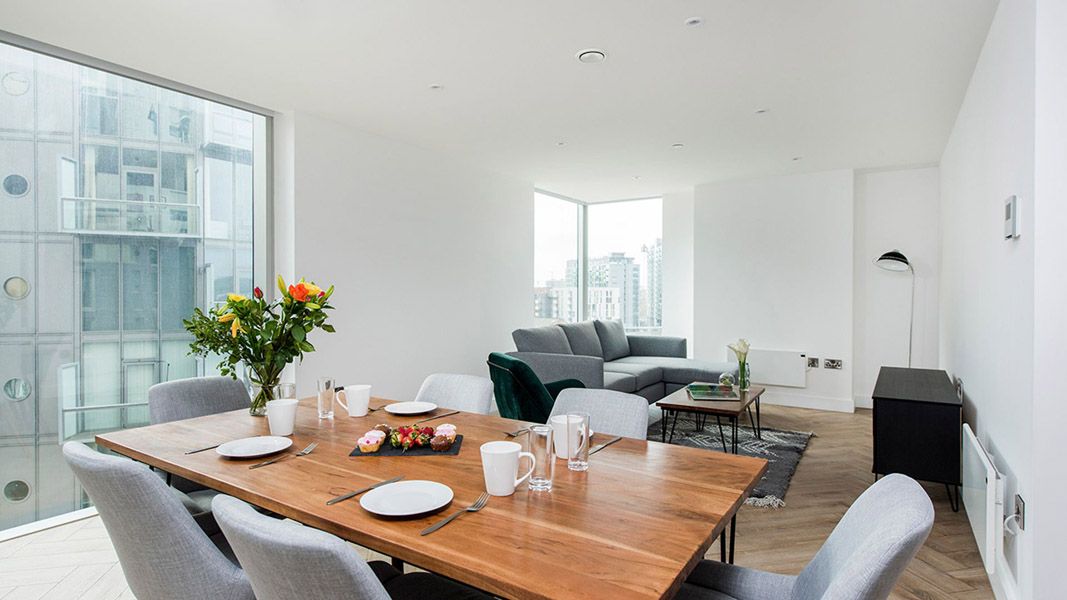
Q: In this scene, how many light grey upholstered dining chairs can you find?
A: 6